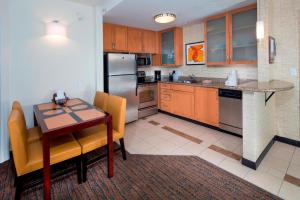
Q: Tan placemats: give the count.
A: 4